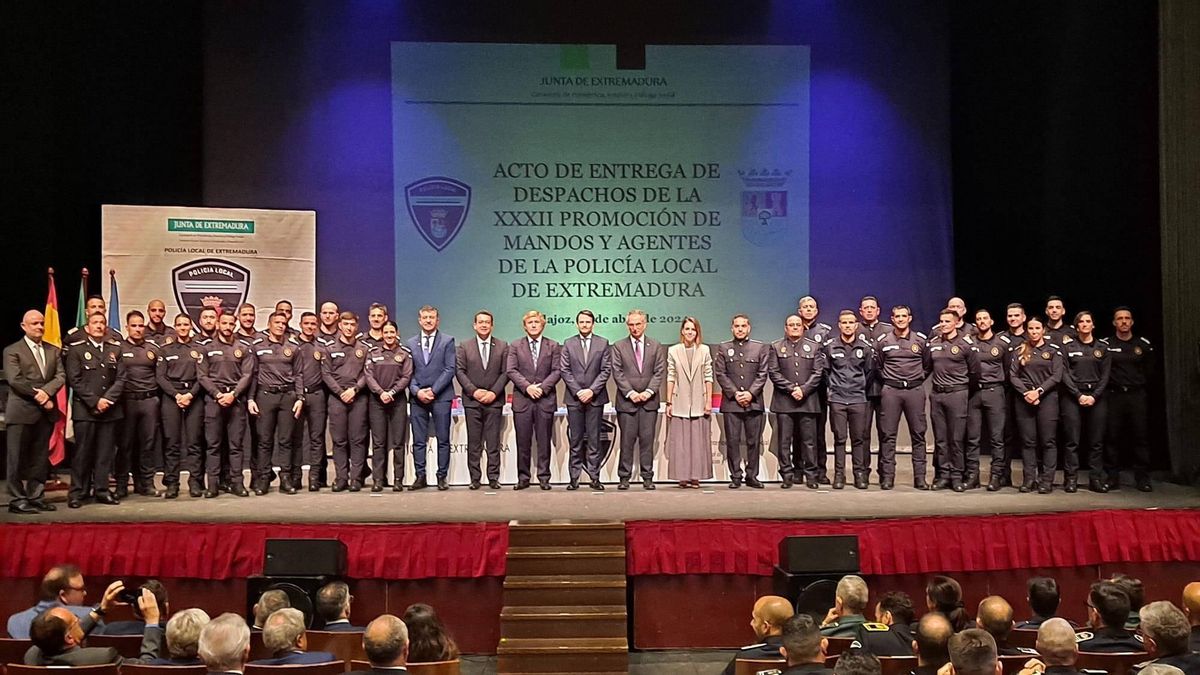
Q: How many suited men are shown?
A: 6